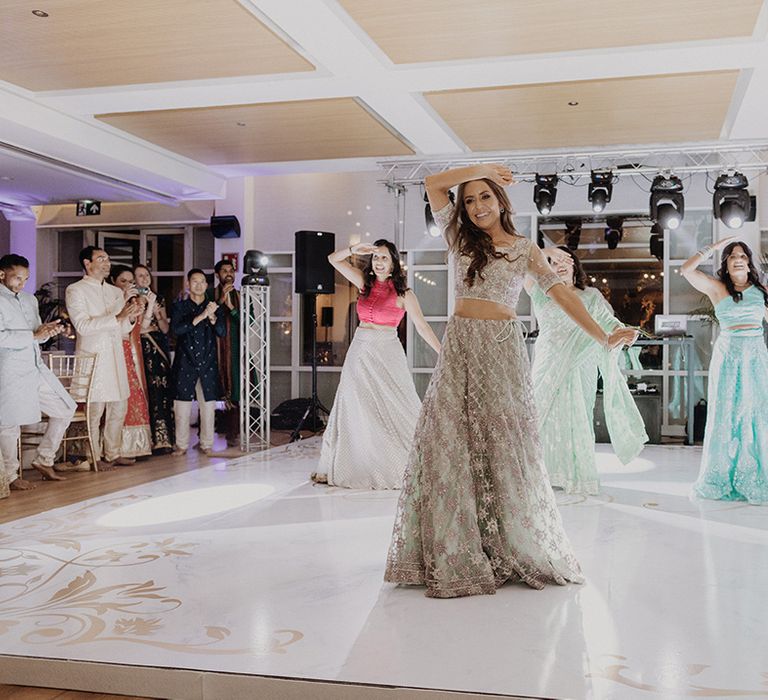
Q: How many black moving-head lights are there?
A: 6